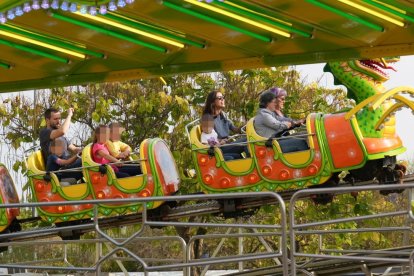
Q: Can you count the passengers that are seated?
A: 8